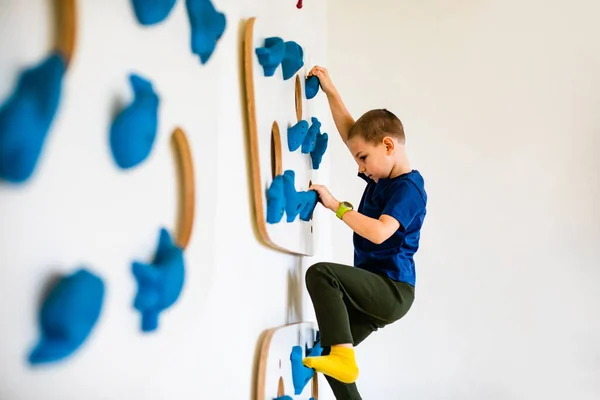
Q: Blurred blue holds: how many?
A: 6